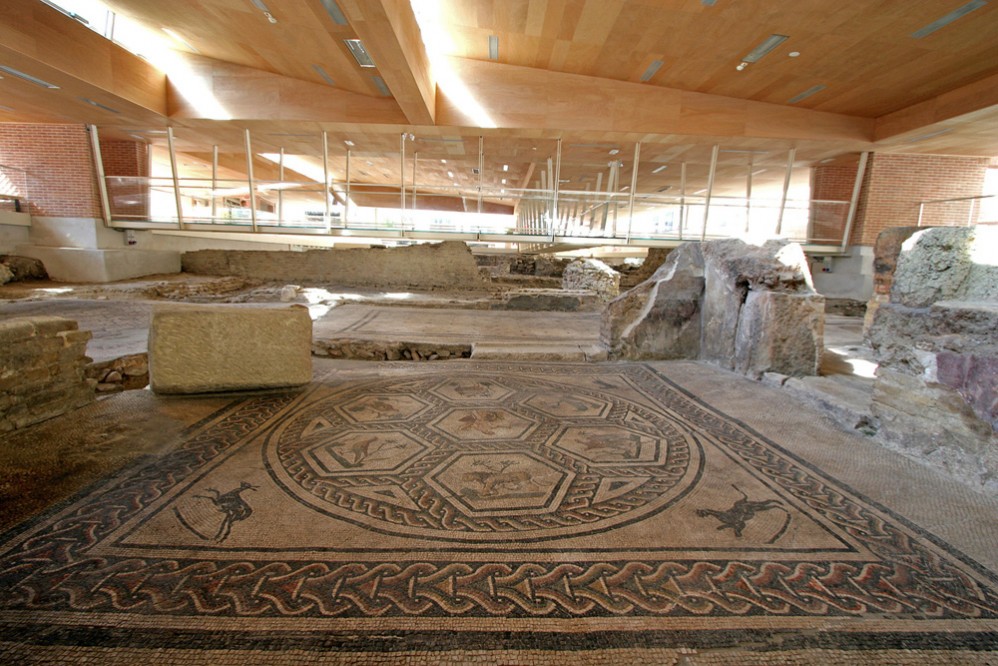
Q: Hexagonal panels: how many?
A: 7